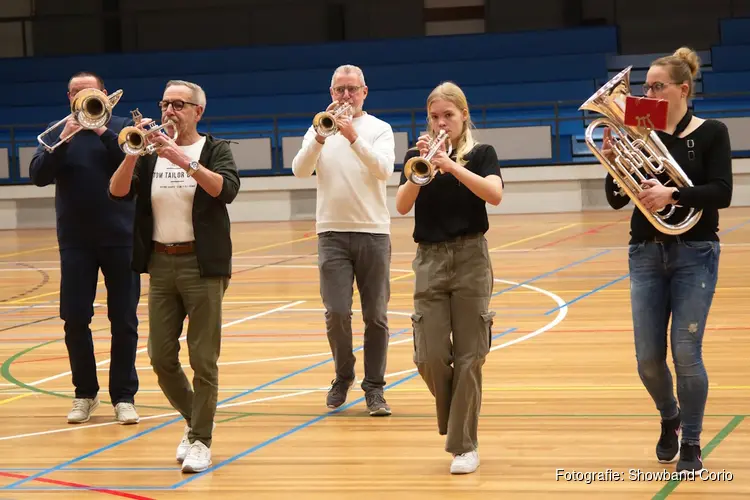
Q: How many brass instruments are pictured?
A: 5